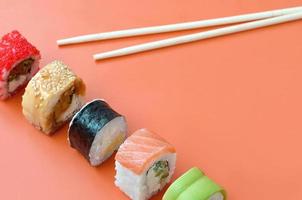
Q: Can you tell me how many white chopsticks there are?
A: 2